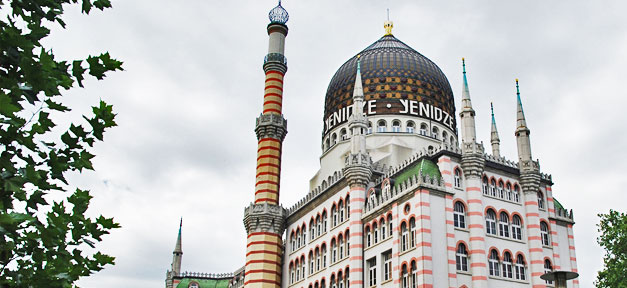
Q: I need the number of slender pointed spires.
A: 5